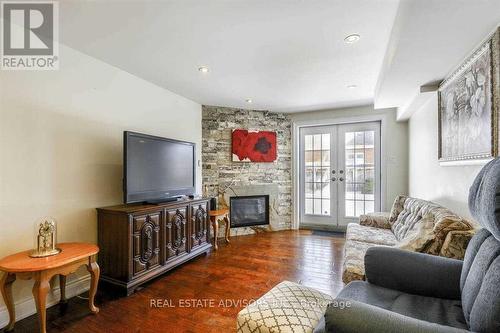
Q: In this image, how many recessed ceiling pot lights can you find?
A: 4